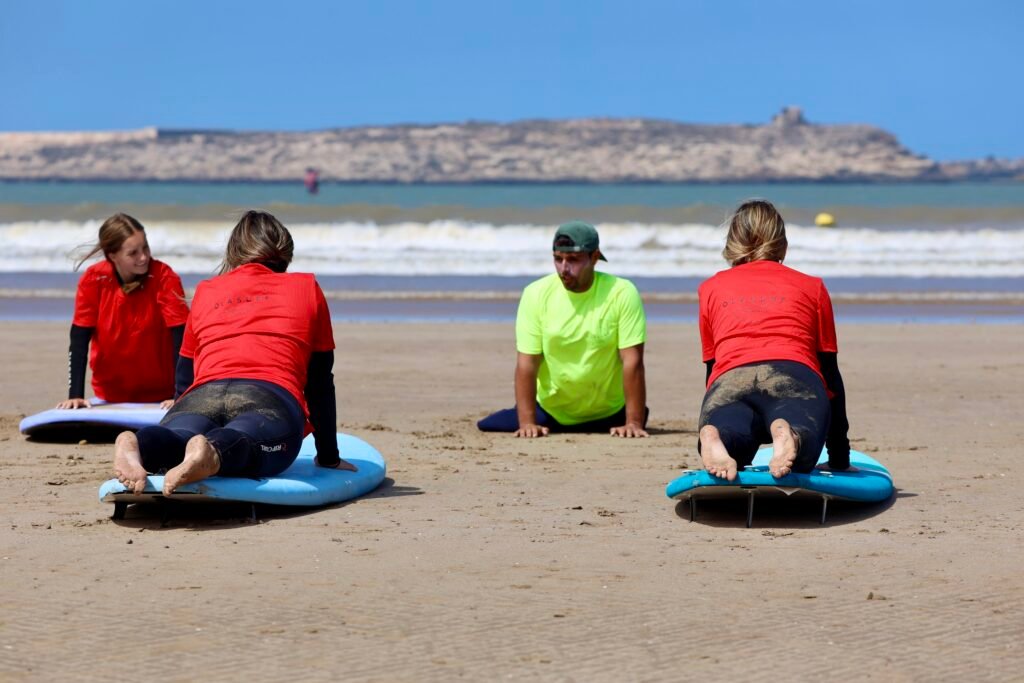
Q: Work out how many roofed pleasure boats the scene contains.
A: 0